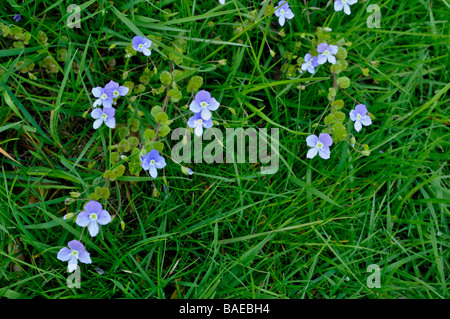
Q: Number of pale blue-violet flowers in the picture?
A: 15